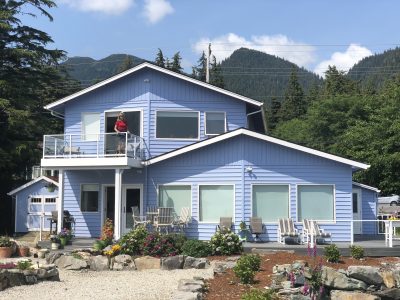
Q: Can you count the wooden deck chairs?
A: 2